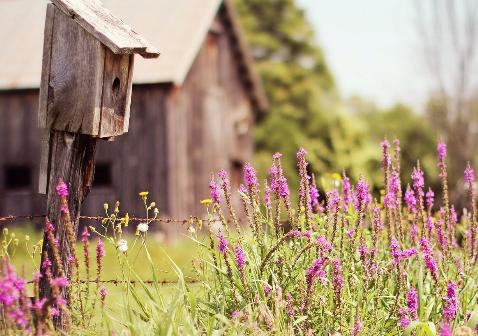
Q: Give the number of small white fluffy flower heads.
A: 2